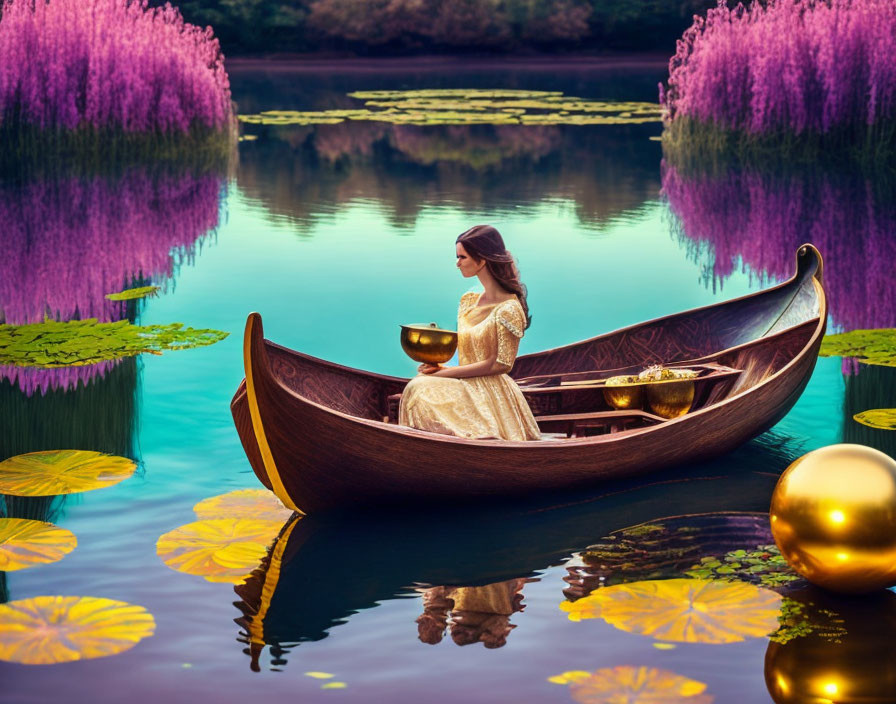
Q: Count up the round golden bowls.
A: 3